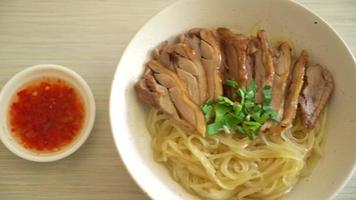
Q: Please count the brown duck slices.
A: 8